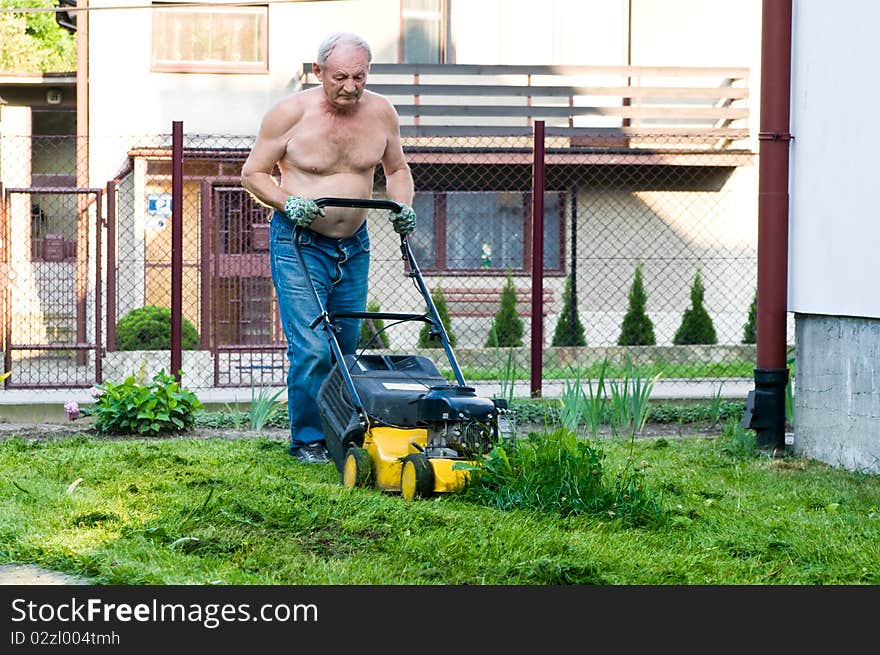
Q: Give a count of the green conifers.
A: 7